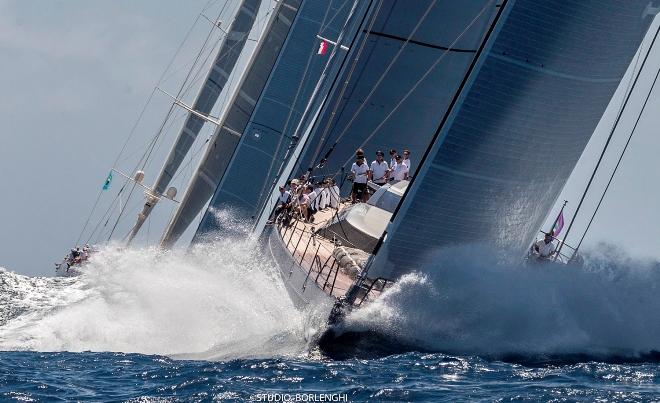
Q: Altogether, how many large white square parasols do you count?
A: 0